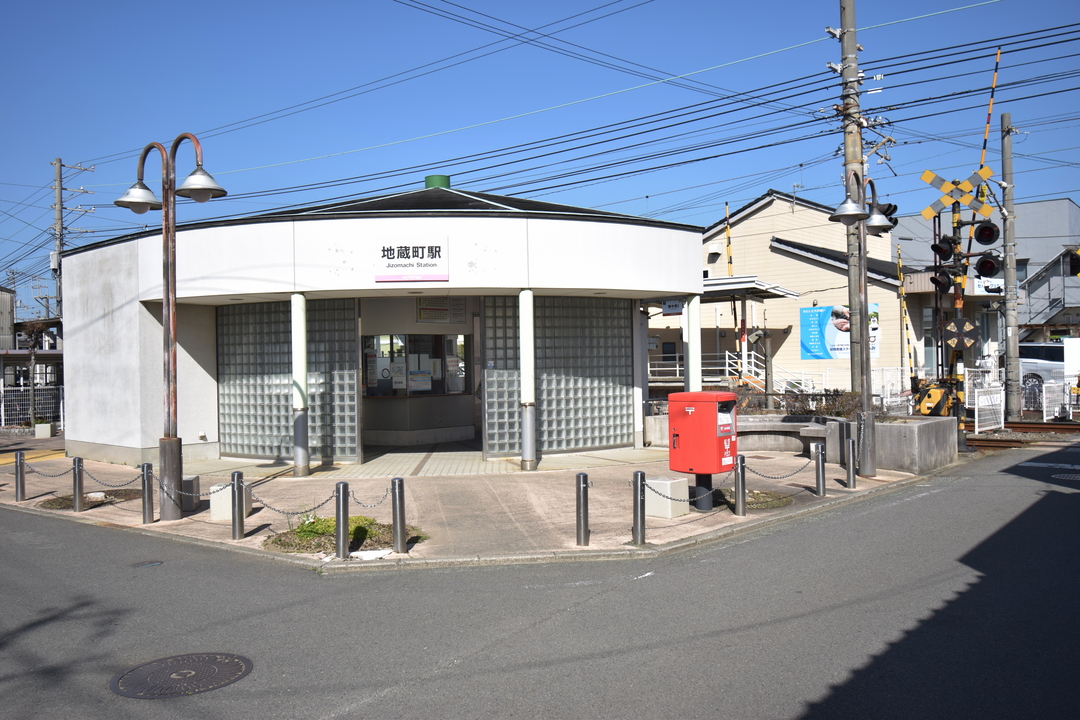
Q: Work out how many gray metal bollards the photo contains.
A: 11